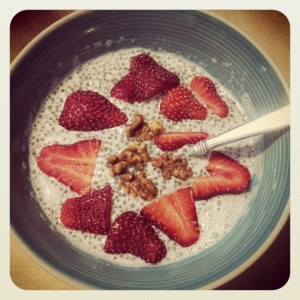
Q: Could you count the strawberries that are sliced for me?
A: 10